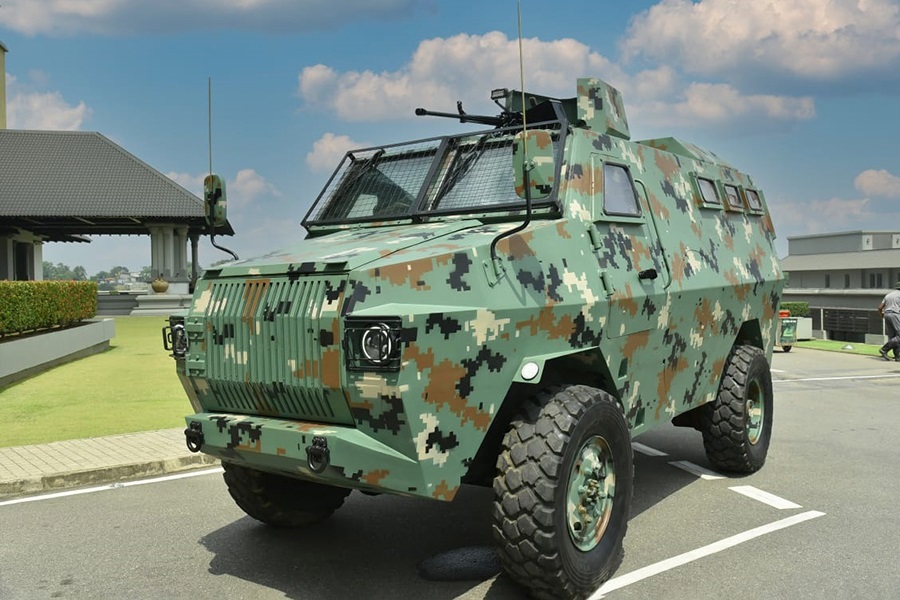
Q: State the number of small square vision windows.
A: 3